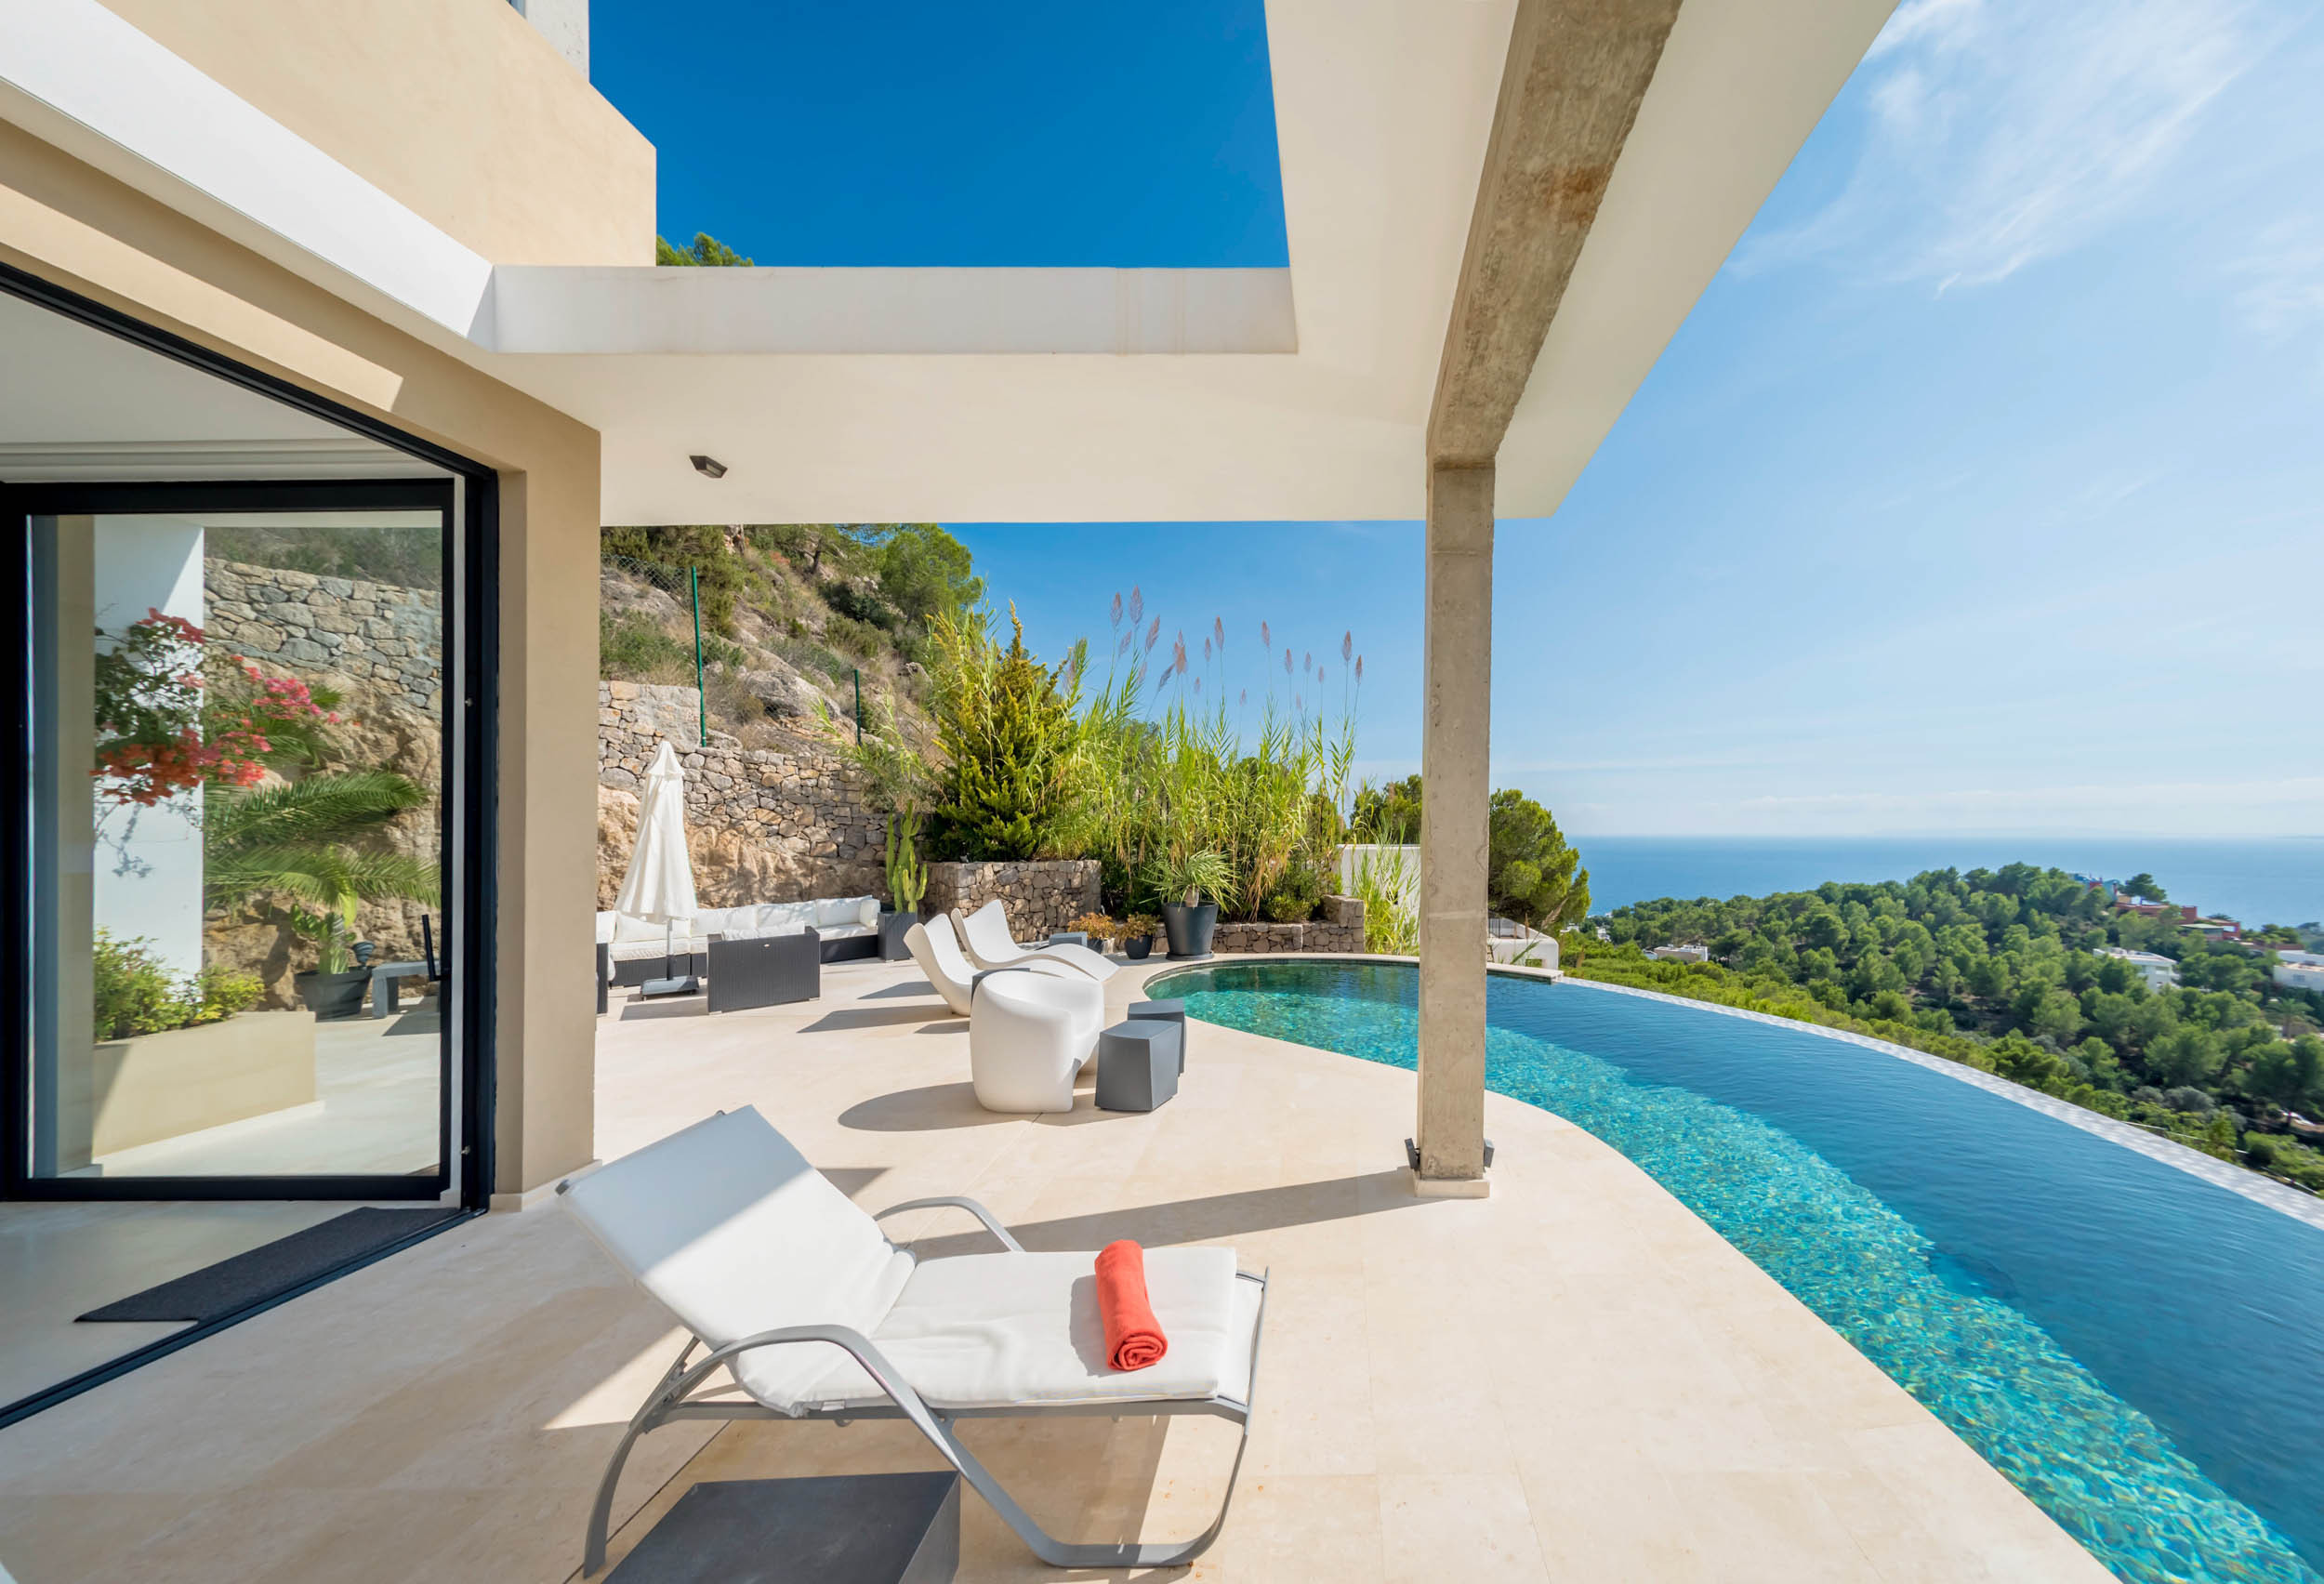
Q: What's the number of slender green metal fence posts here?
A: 2